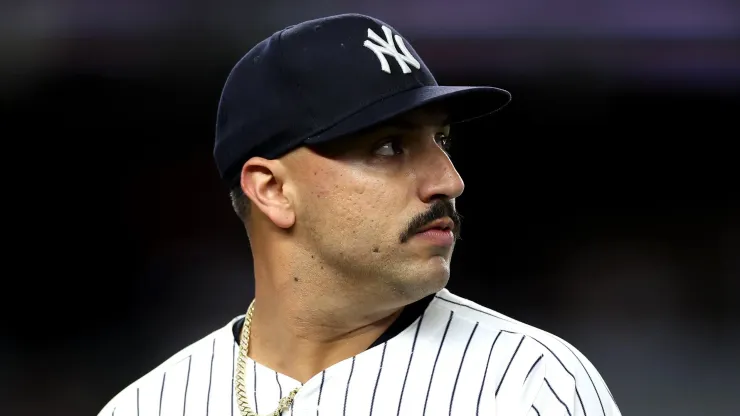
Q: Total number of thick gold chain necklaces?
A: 1